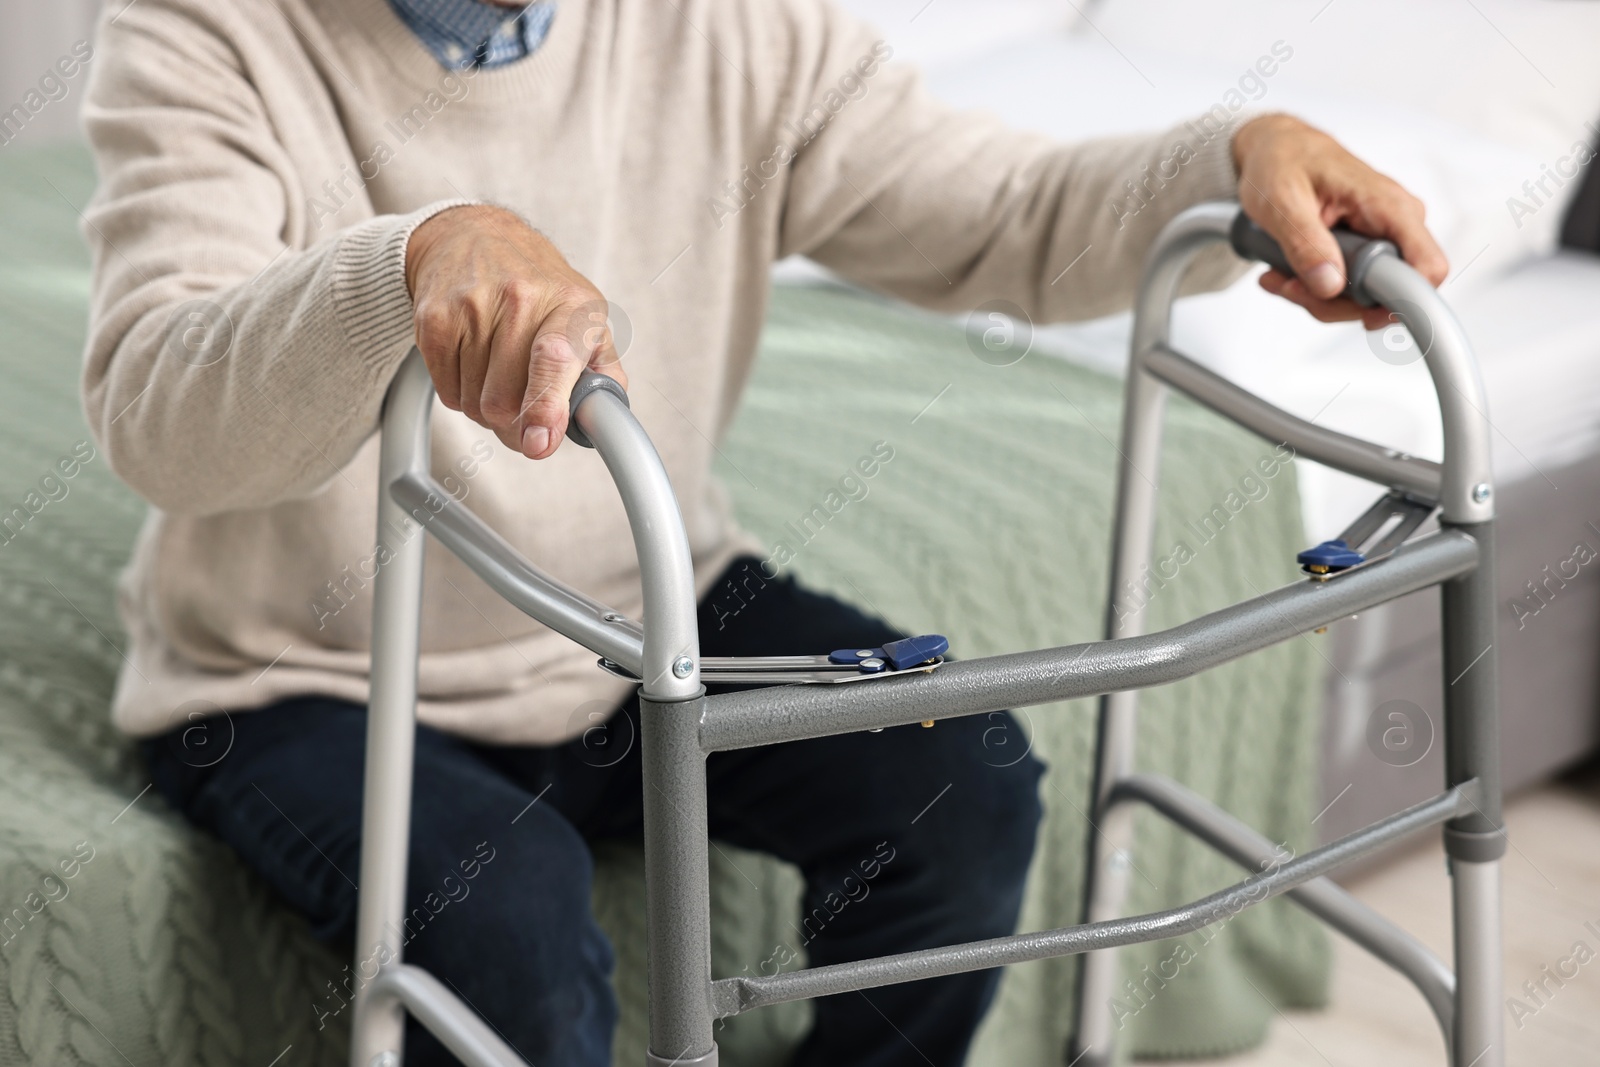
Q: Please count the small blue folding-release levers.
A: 2